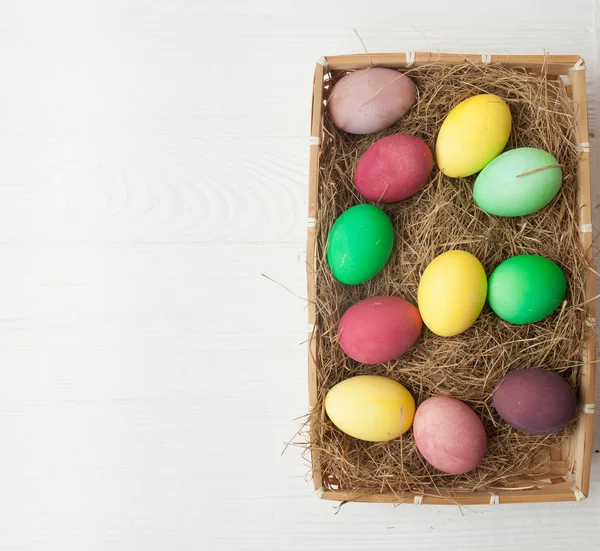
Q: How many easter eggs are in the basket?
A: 11